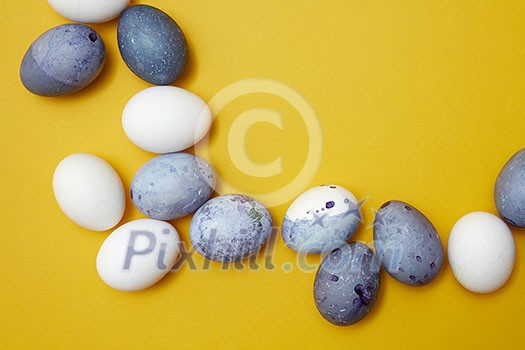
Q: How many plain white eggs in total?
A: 5